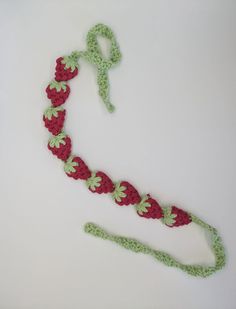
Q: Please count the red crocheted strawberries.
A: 9